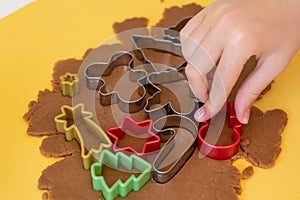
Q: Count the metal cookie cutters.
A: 5